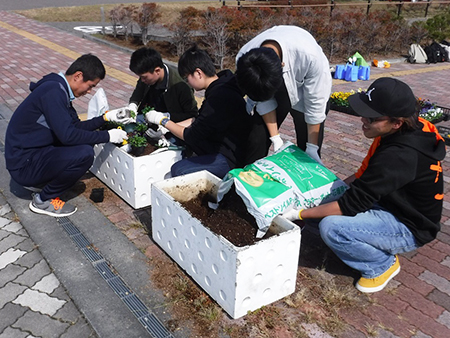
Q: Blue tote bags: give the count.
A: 3